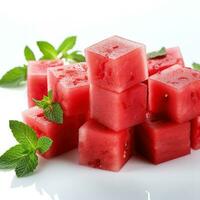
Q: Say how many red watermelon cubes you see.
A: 10